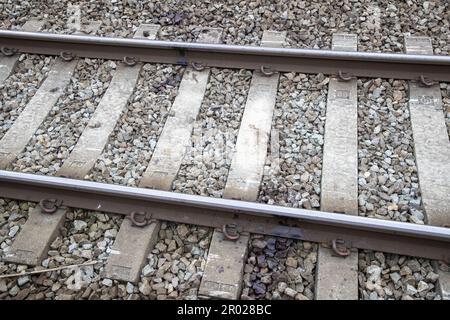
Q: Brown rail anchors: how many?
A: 11